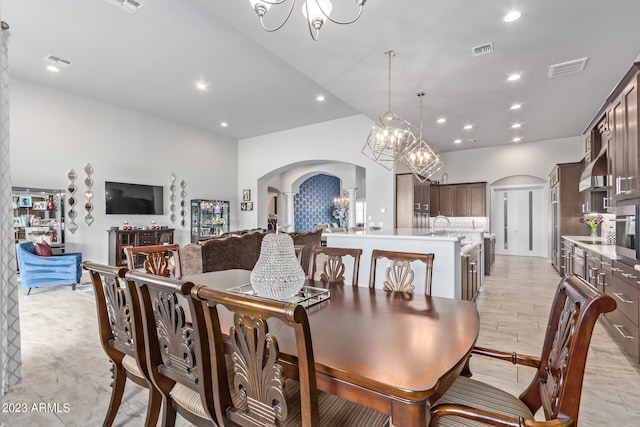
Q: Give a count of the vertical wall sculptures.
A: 4